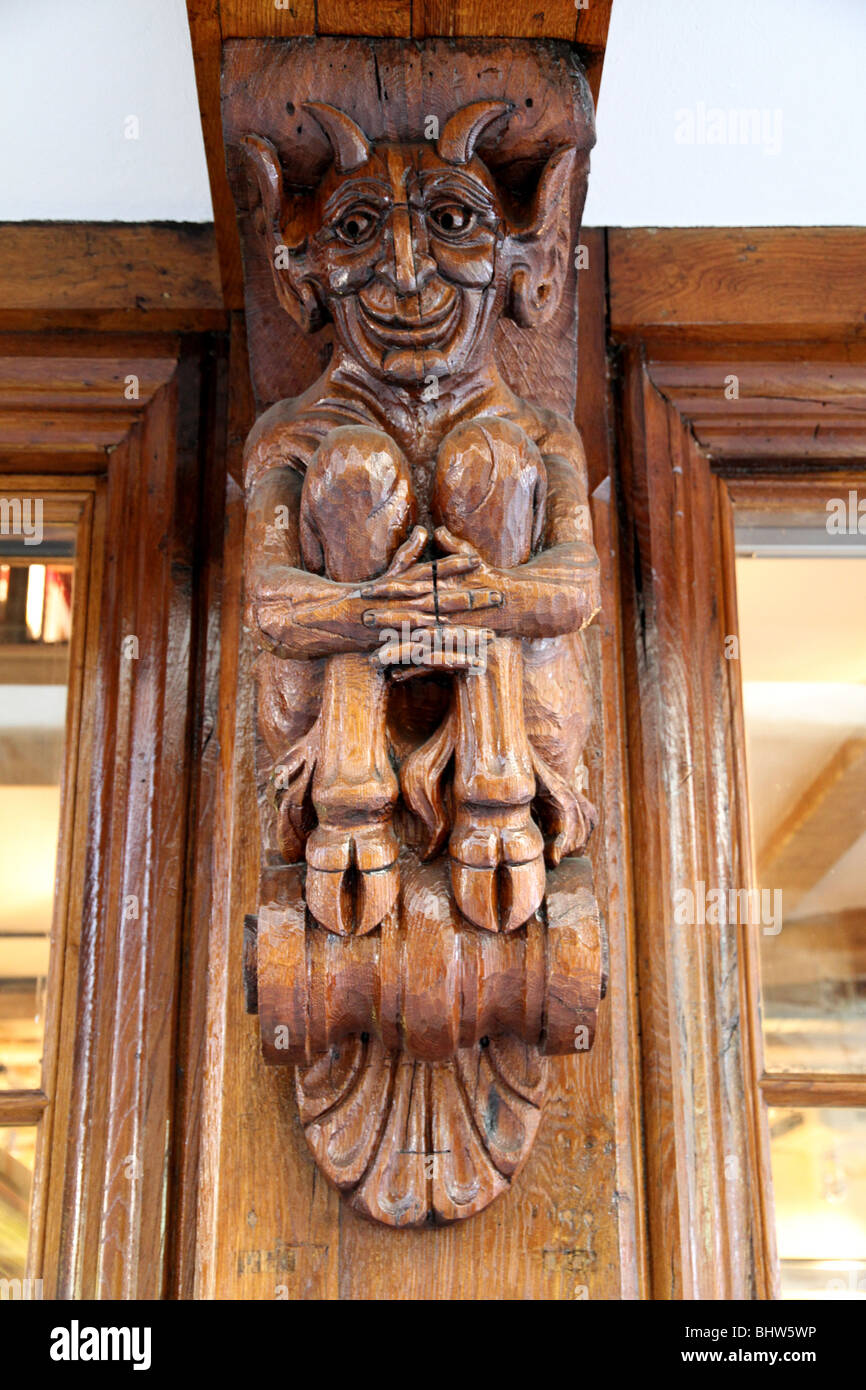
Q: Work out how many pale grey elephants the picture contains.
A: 0